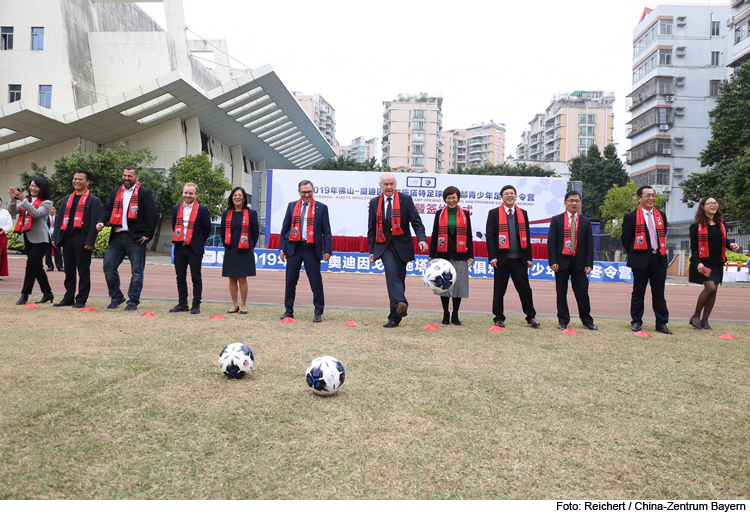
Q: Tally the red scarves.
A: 12